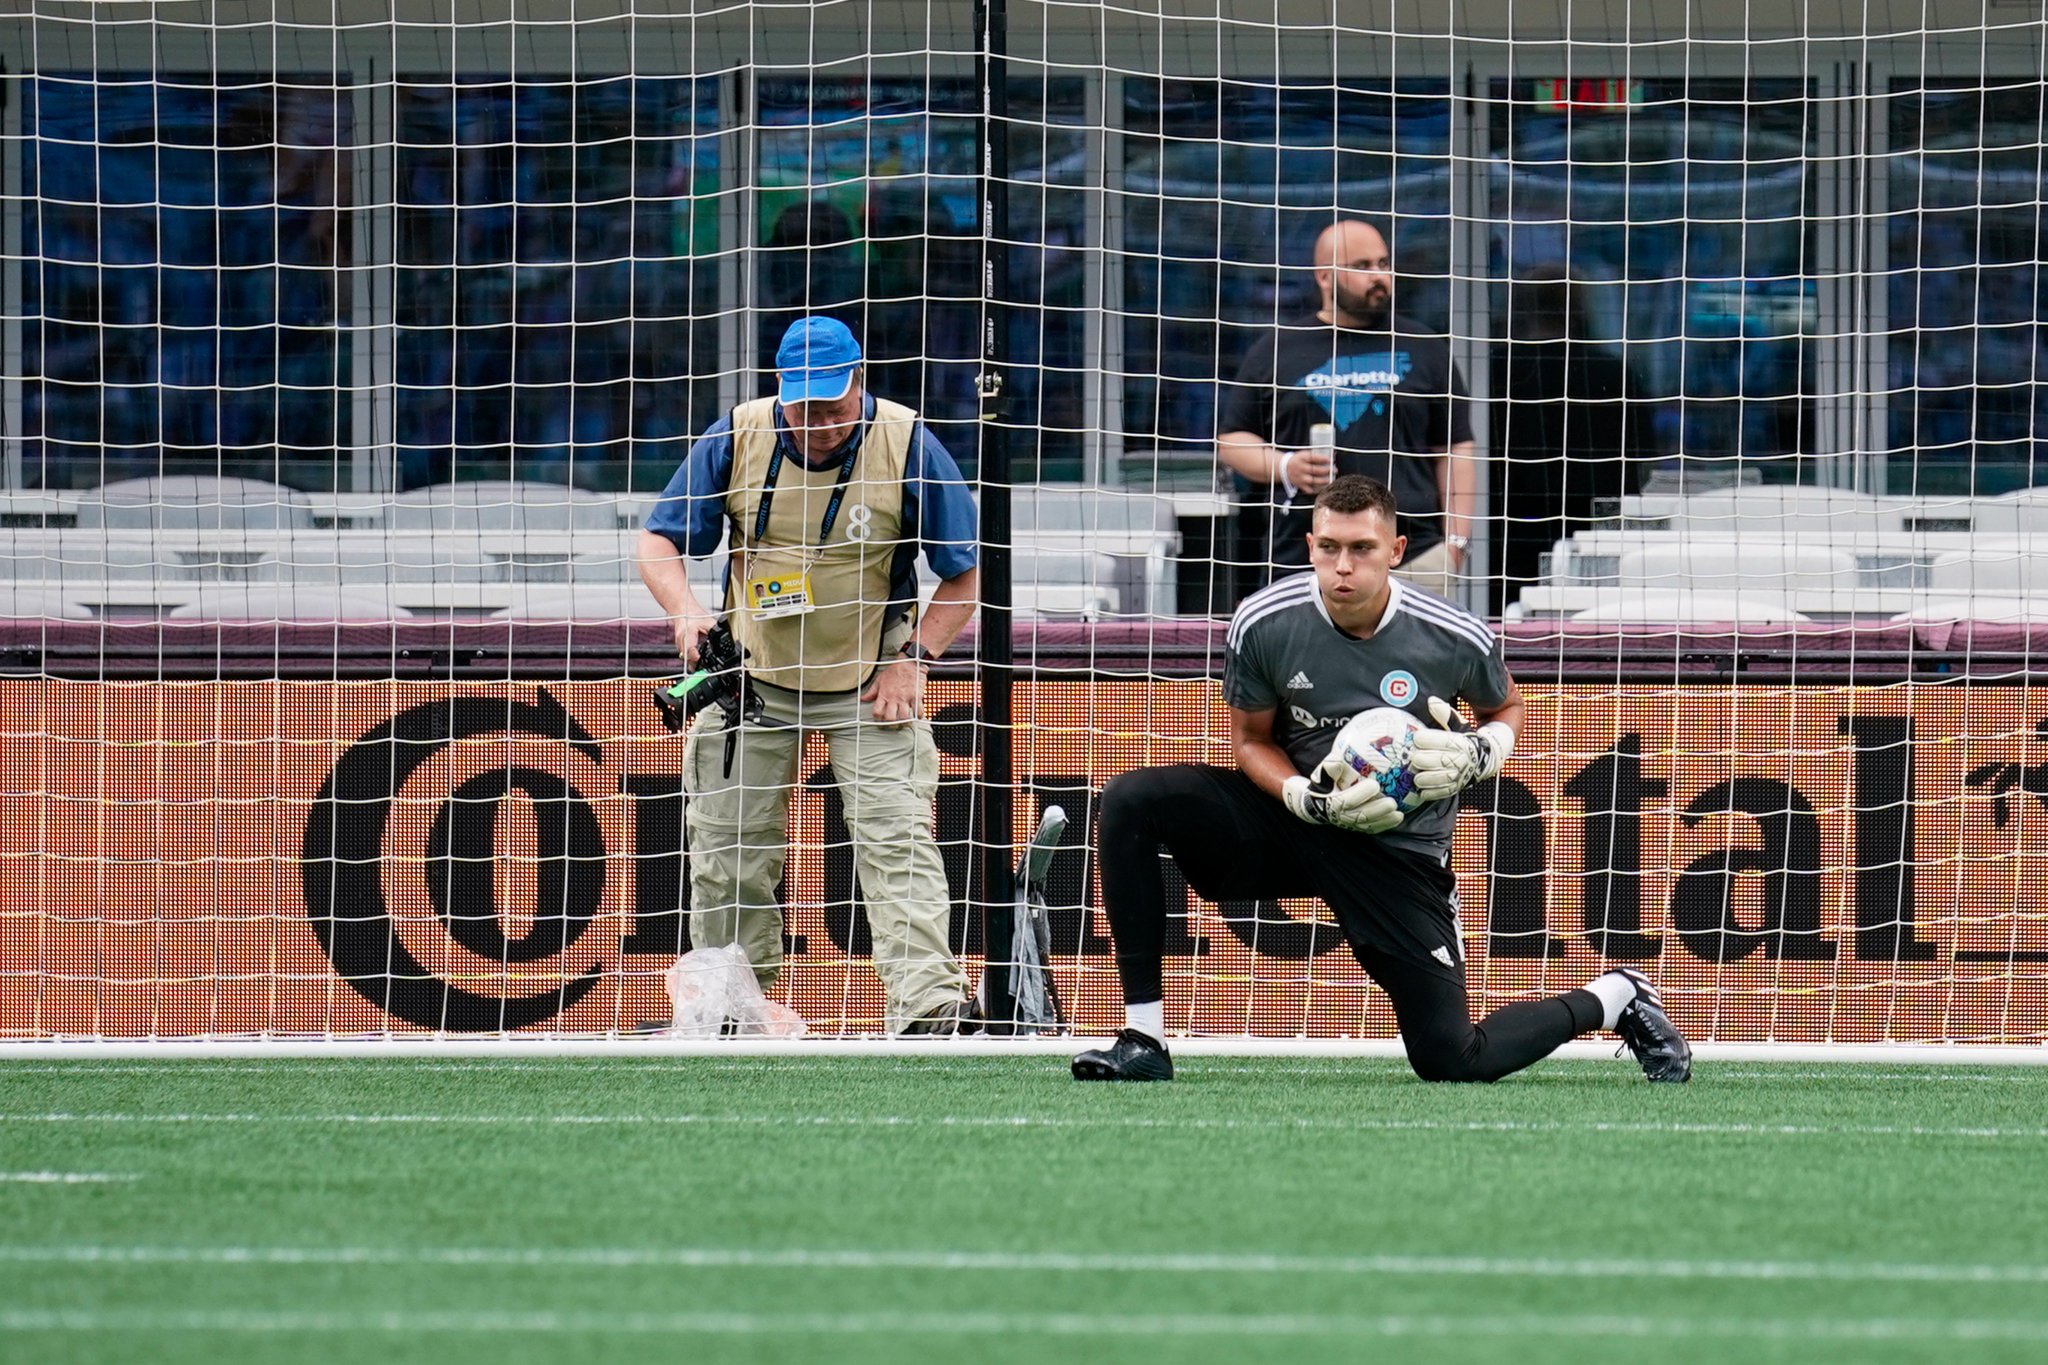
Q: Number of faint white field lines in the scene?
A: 5